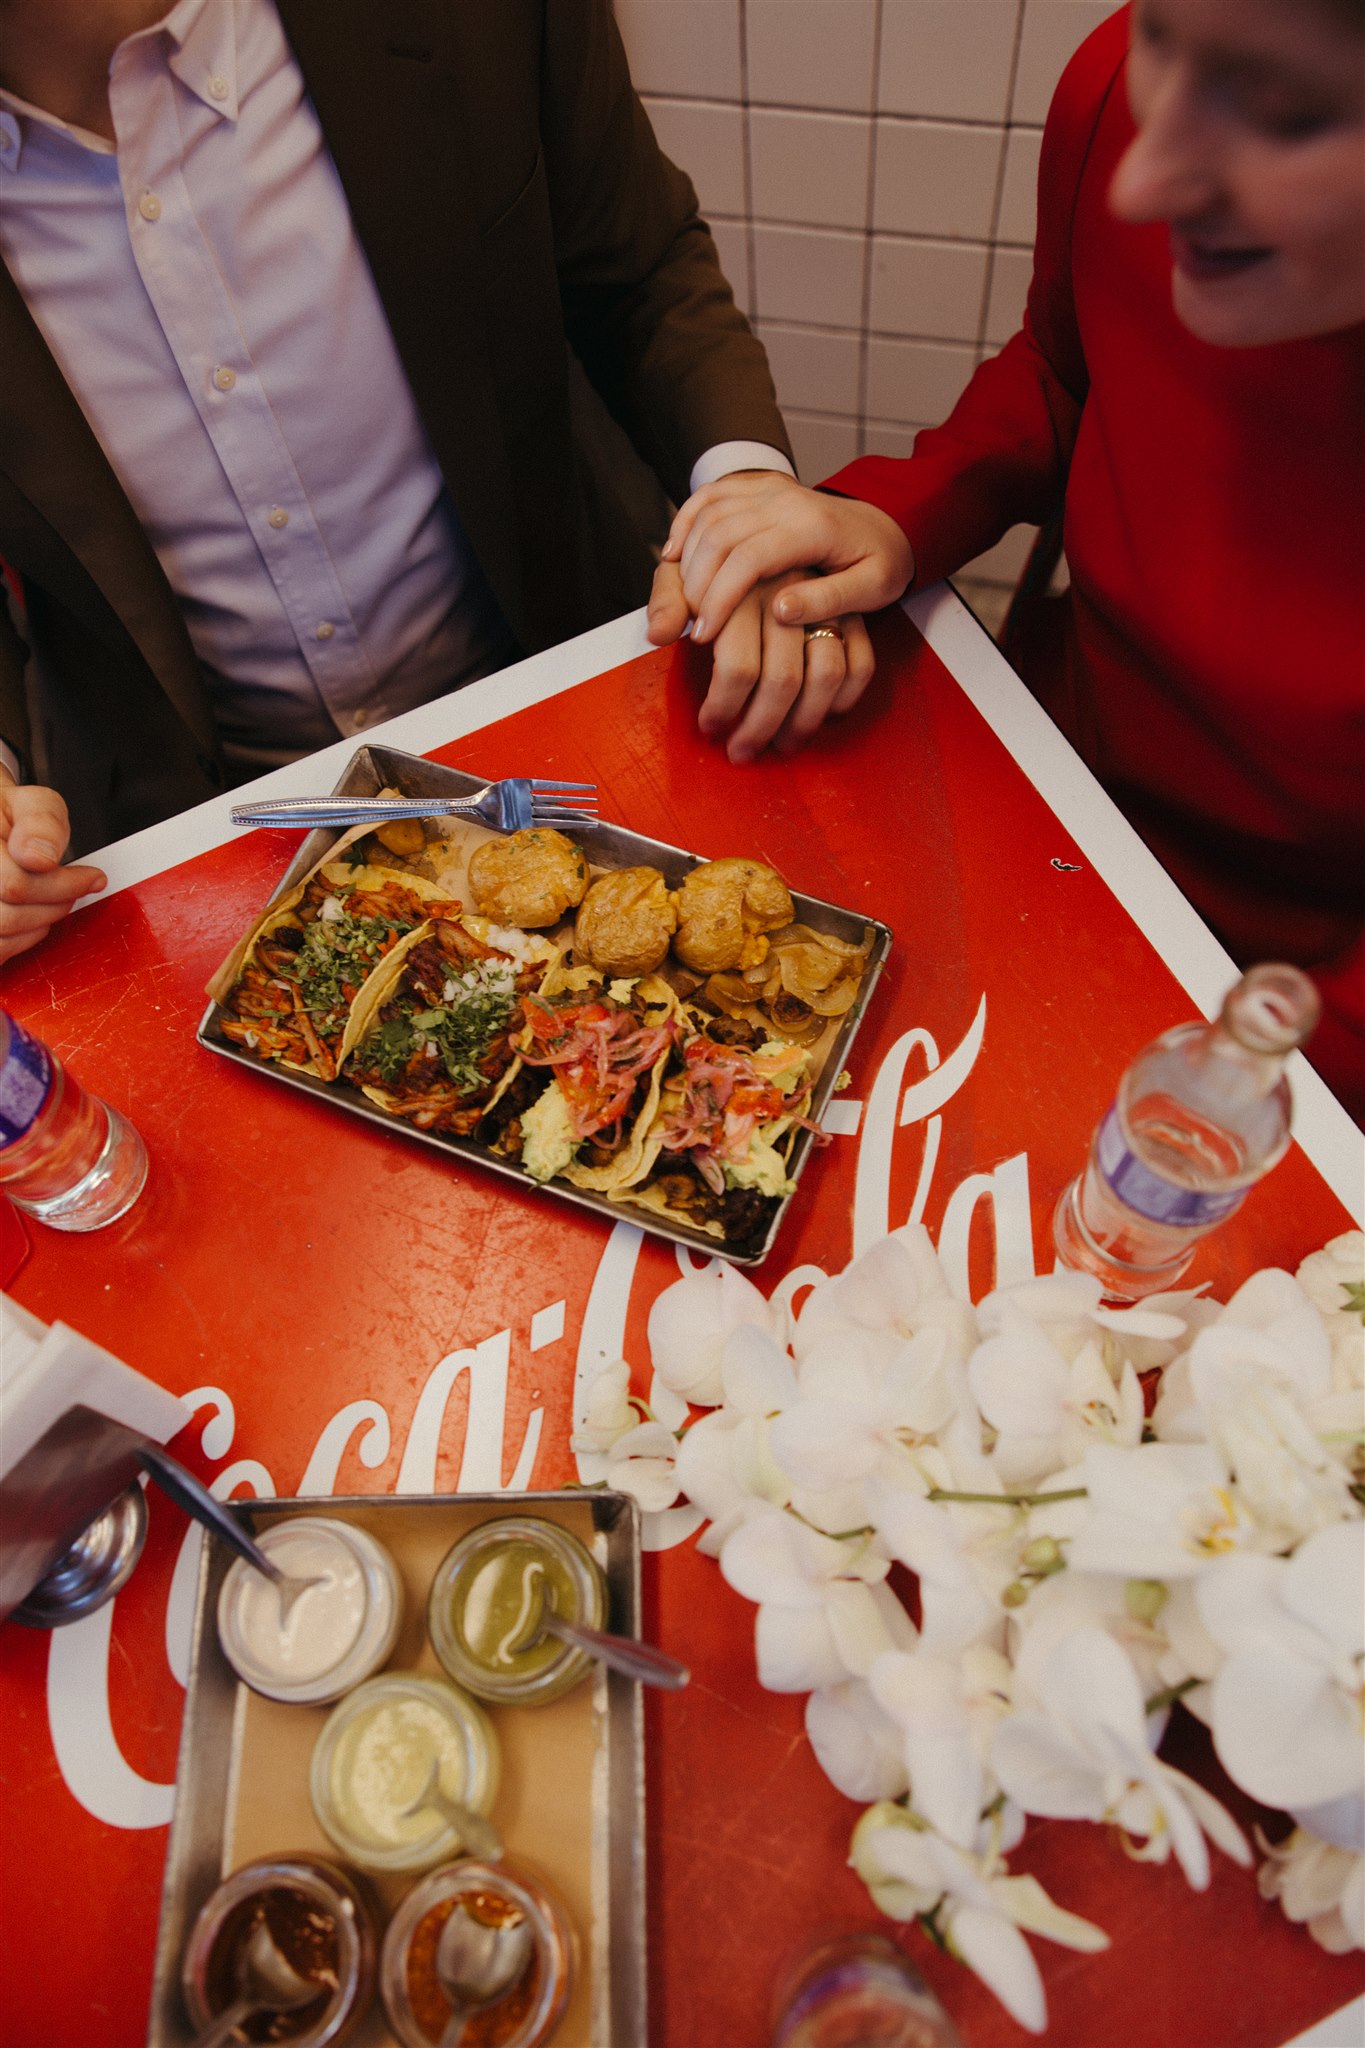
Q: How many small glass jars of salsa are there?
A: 5